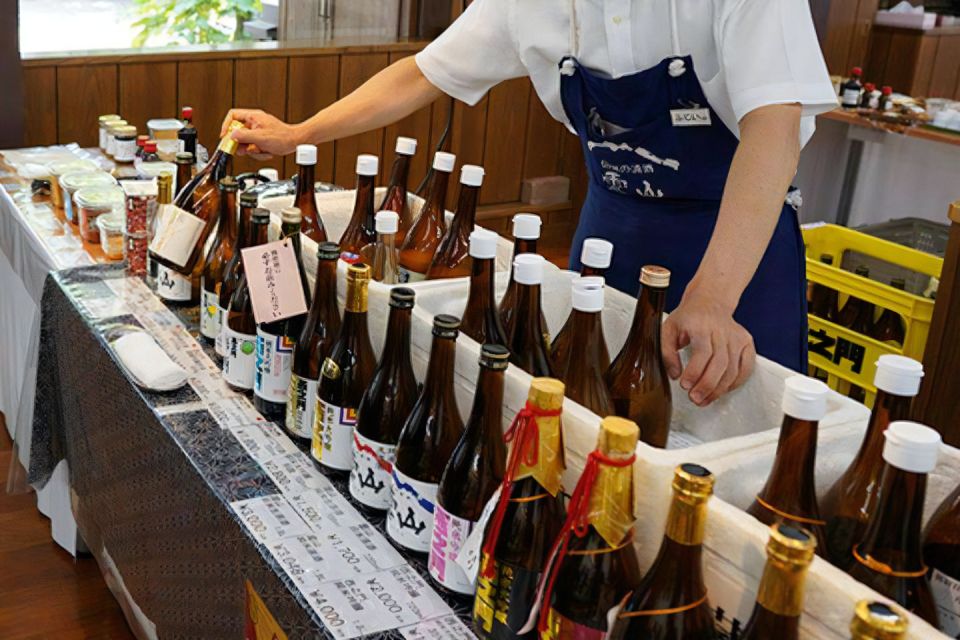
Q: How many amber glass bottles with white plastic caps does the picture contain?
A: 13